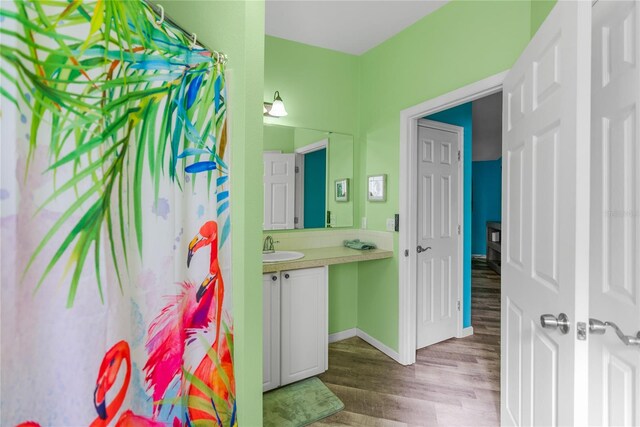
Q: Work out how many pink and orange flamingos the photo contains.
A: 3